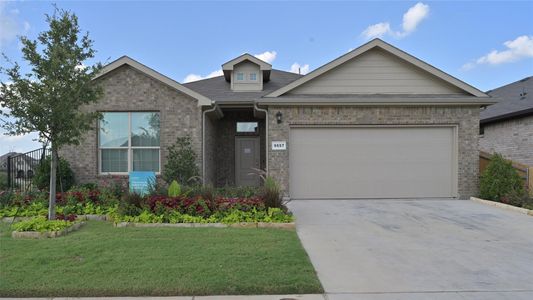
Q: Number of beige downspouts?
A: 2